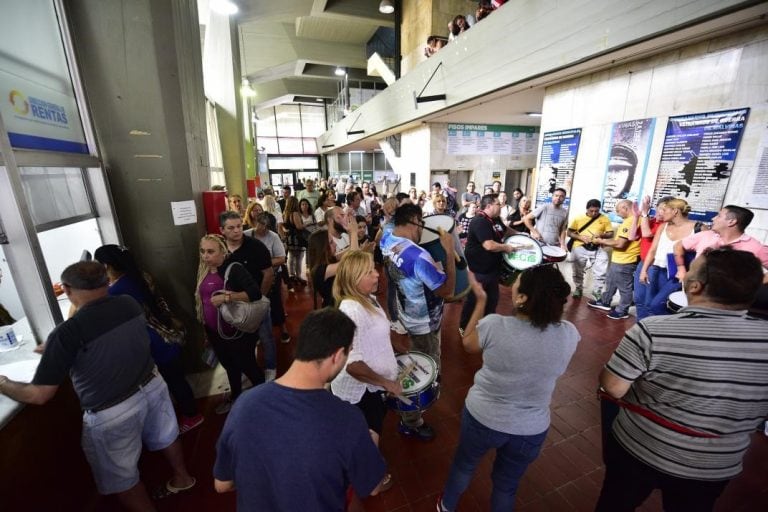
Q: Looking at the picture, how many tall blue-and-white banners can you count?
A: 3